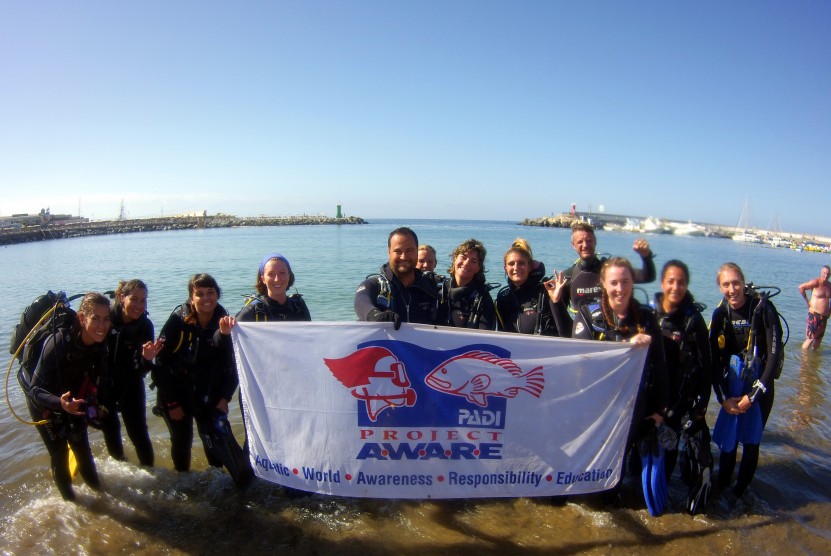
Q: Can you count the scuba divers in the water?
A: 12